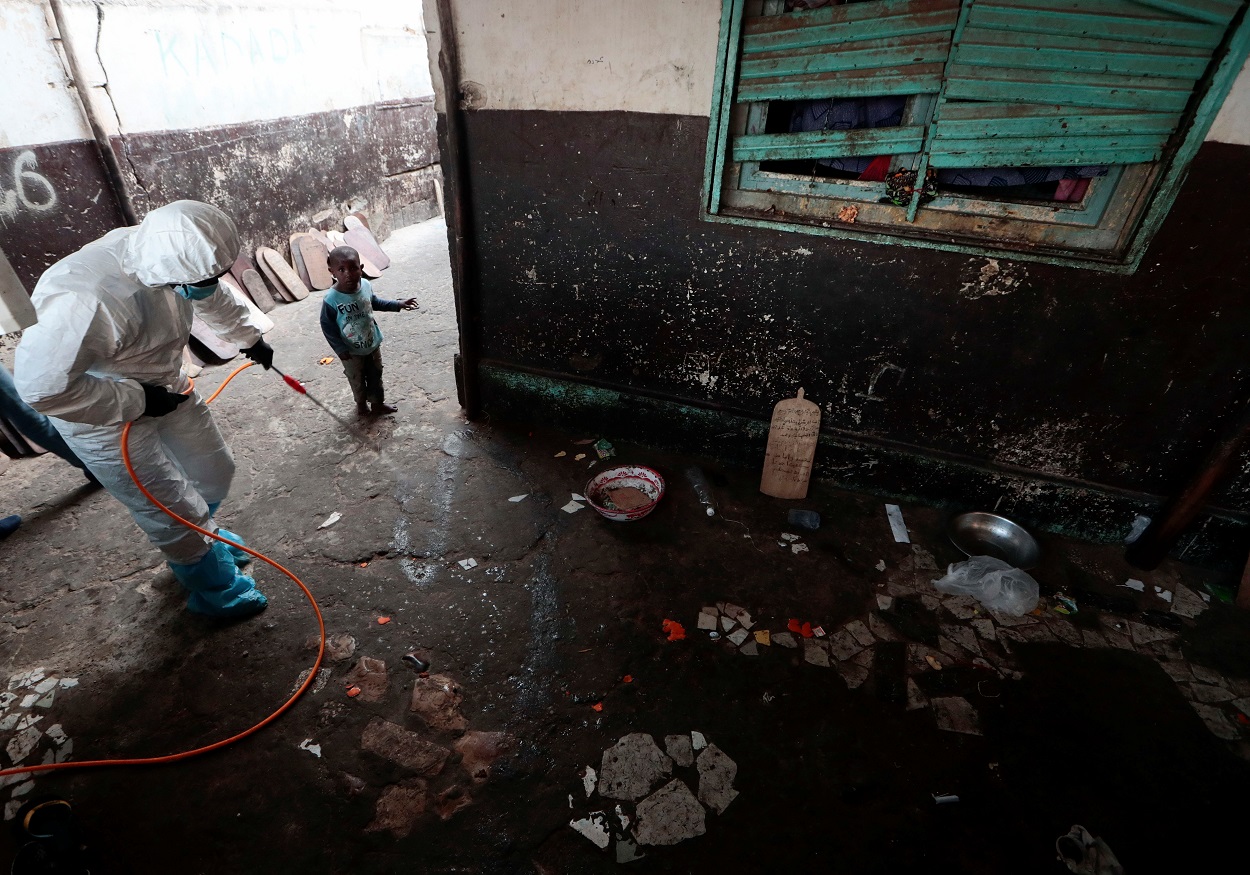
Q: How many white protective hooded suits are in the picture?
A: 1